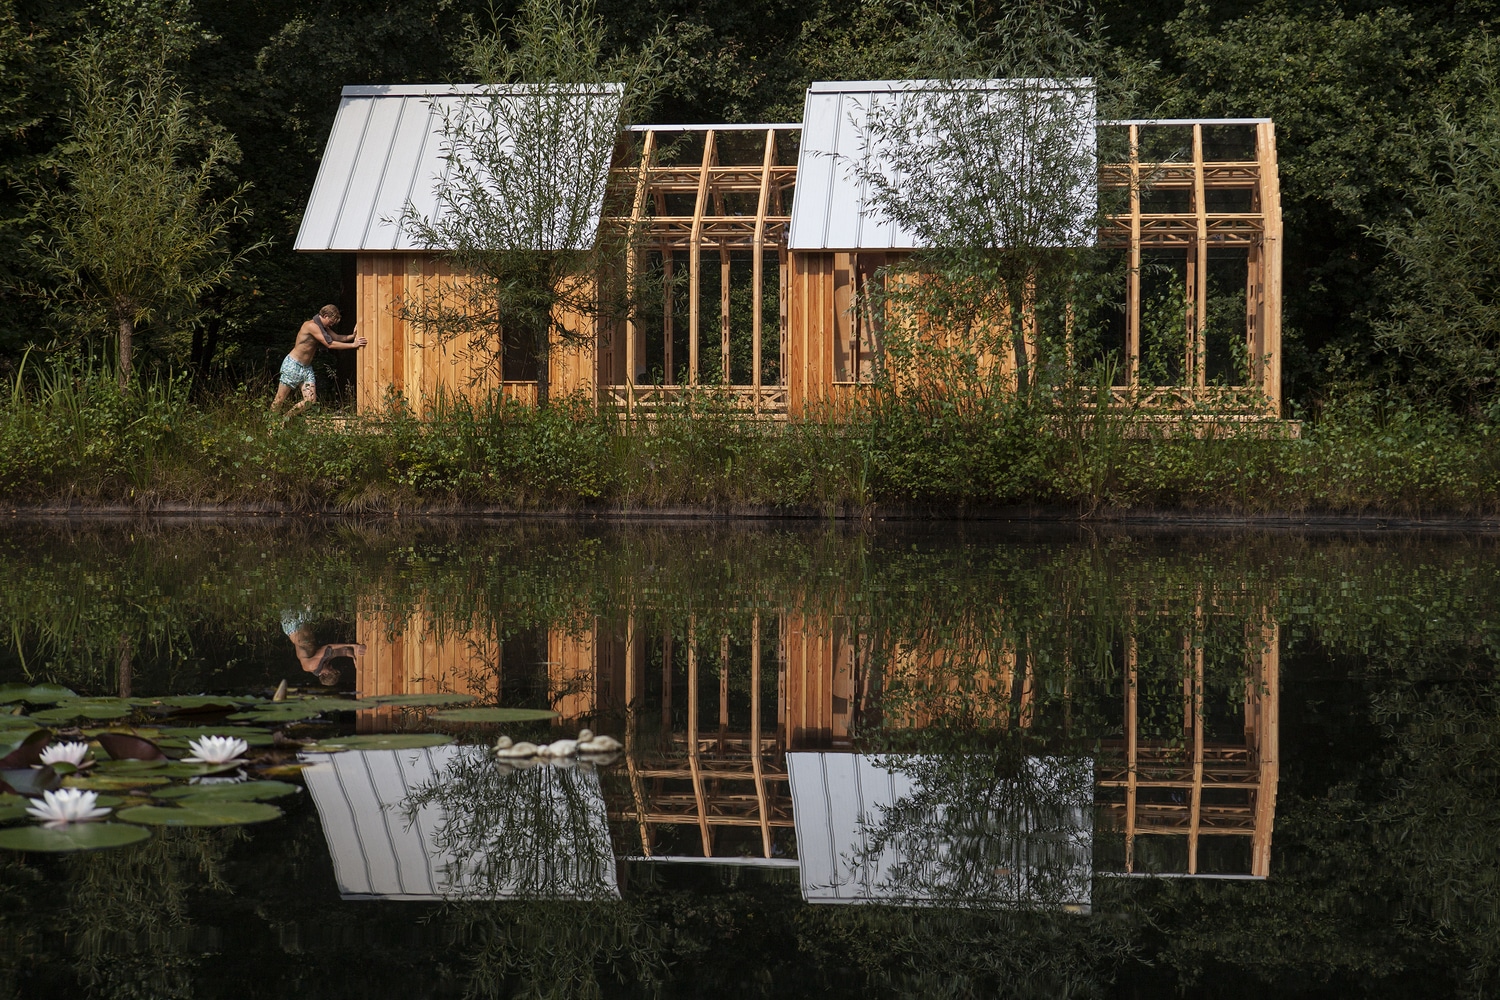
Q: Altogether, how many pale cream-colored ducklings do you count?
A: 3